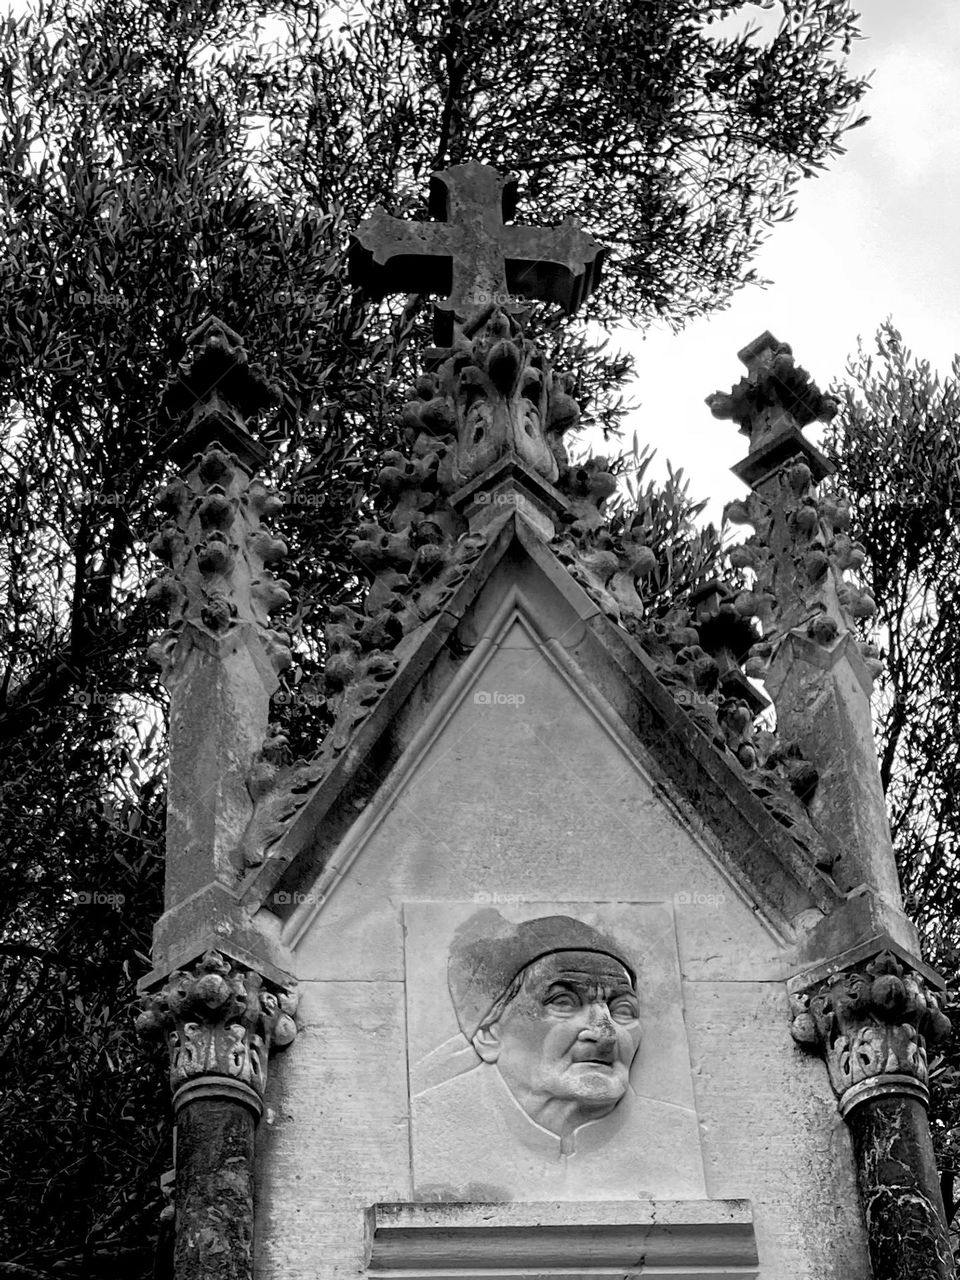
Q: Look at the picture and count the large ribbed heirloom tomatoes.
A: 0